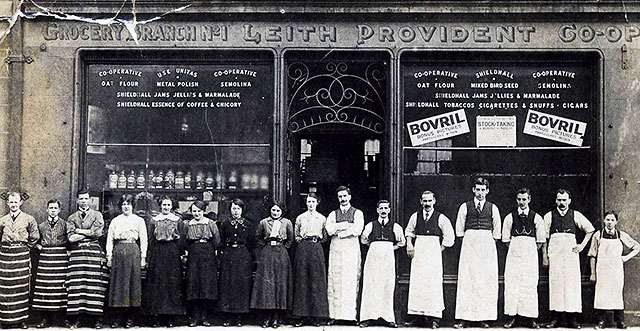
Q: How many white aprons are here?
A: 7